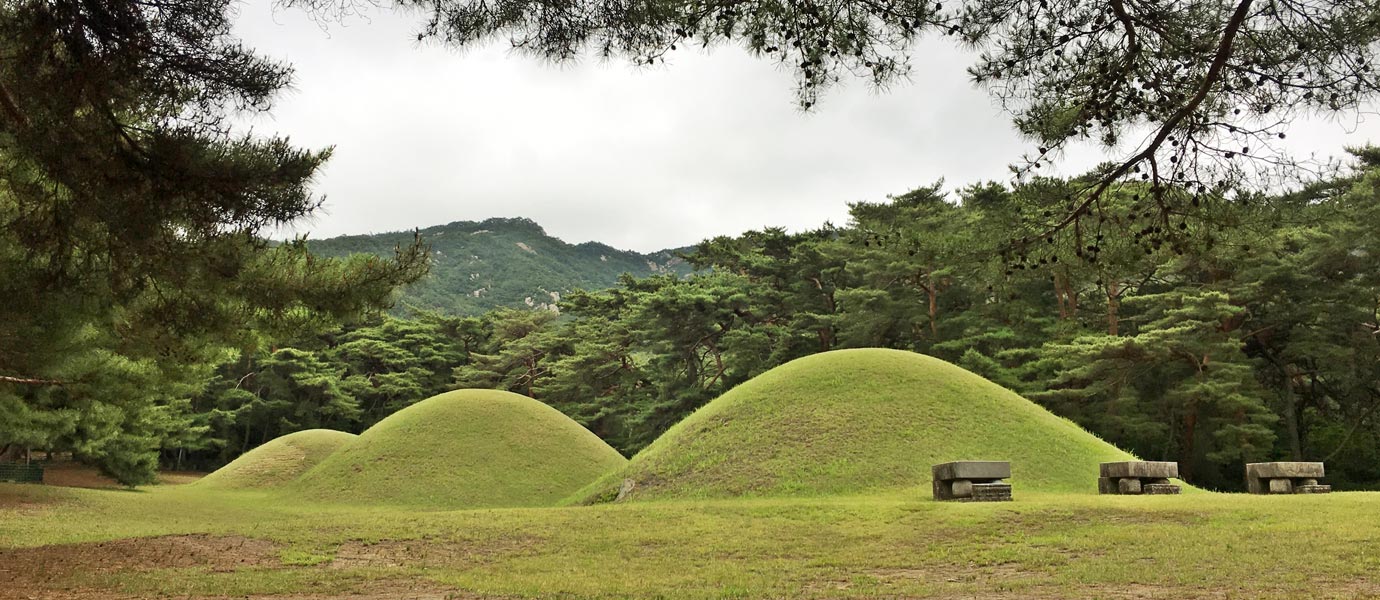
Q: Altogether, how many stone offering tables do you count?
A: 3